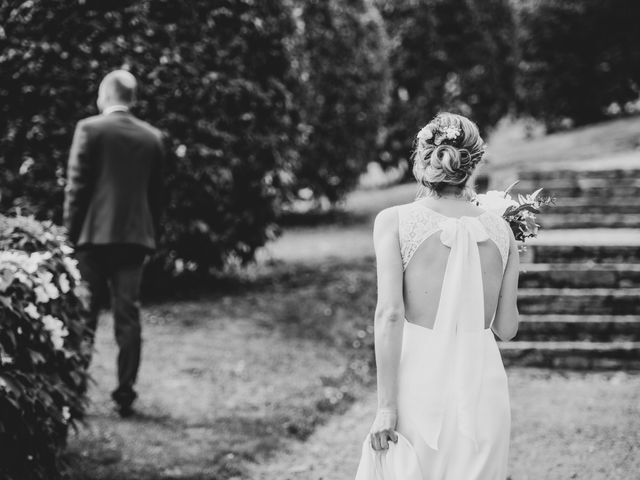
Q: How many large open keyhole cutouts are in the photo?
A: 1